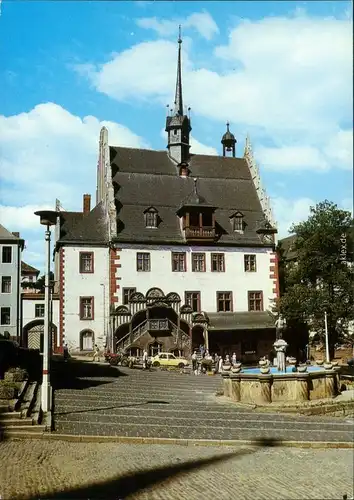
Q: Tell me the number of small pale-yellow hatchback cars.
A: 1